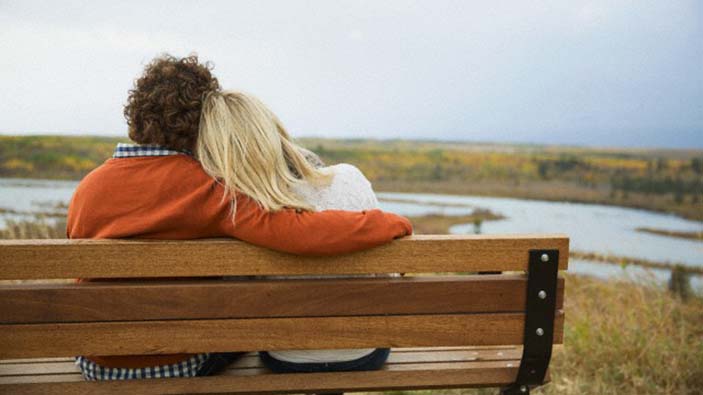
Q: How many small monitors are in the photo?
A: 0